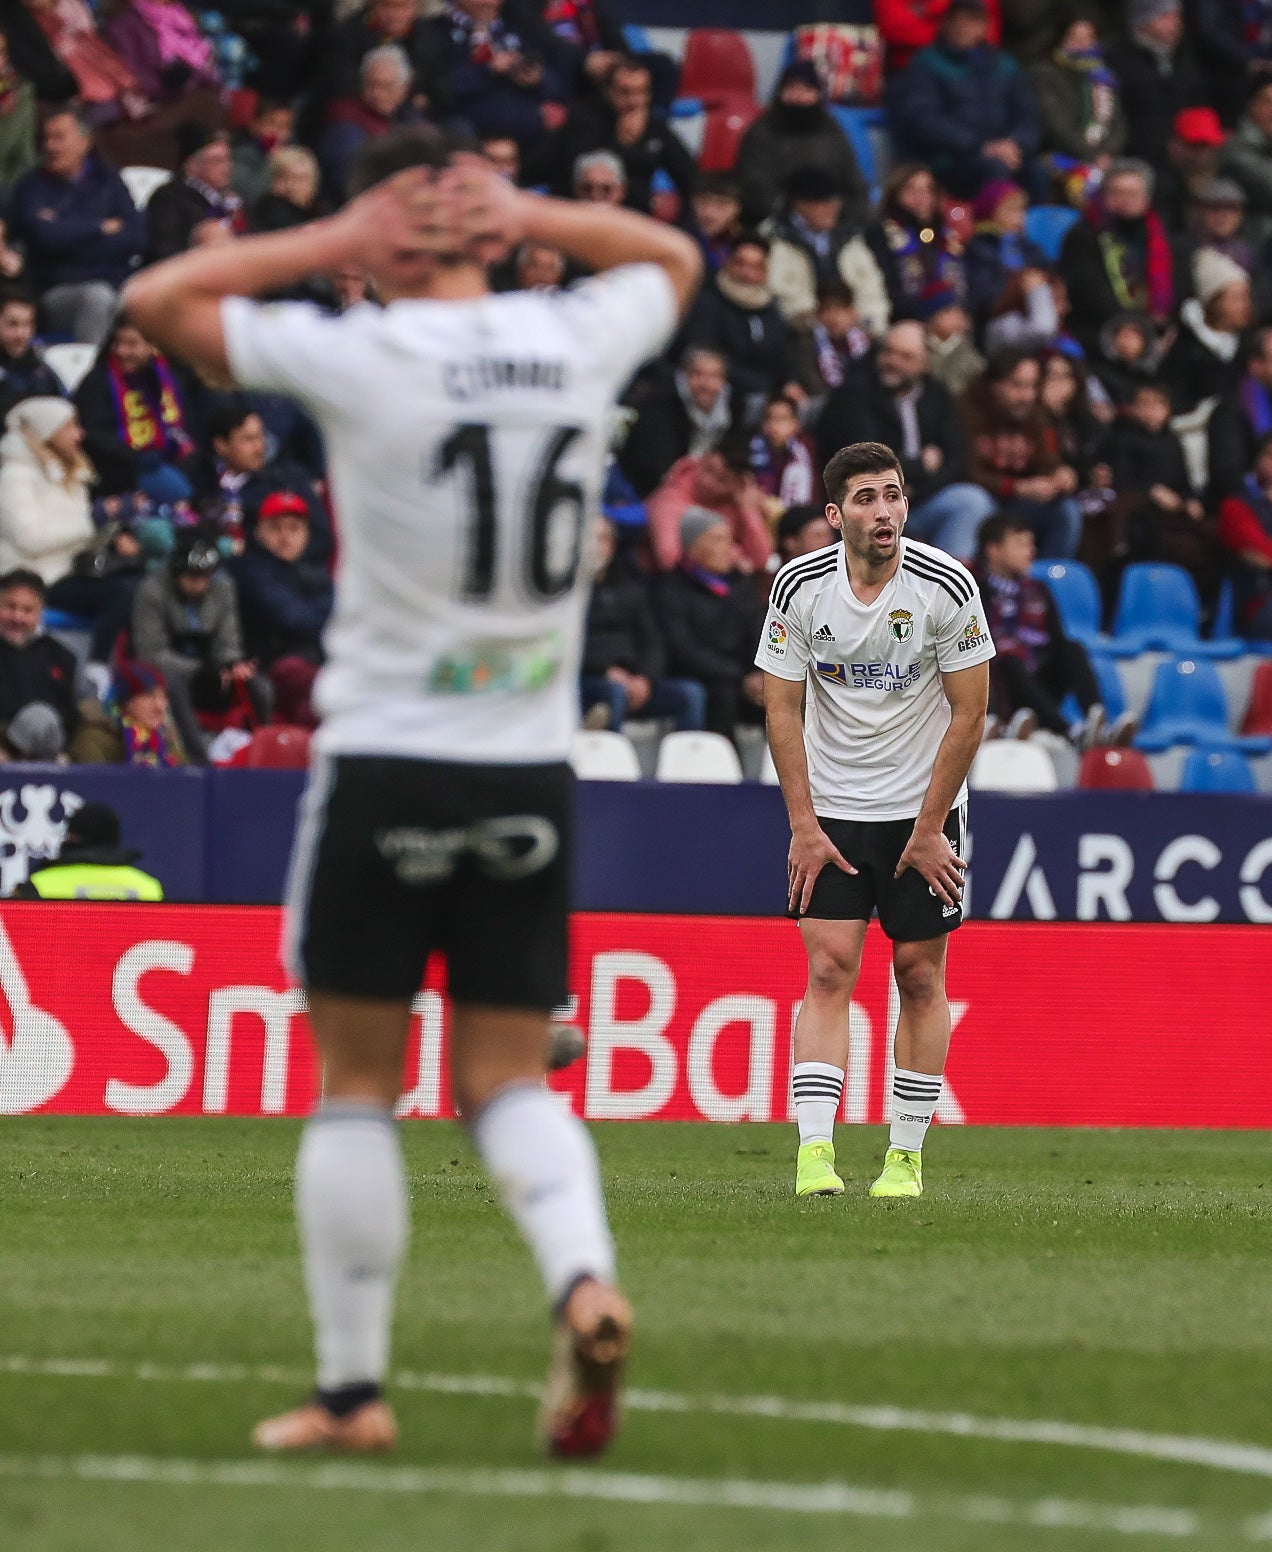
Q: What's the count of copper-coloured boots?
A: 2